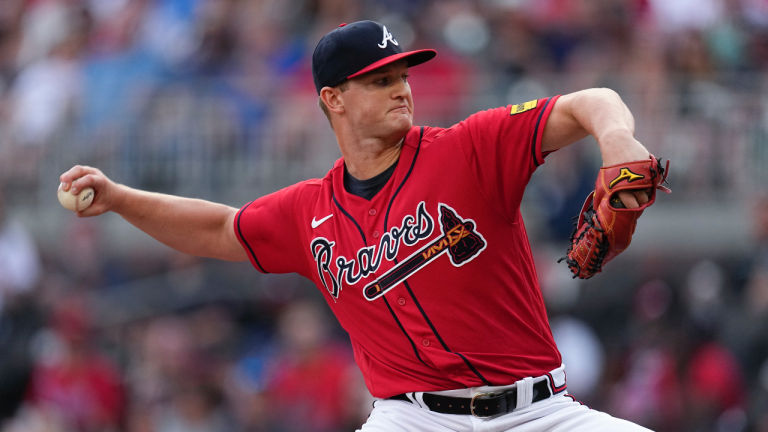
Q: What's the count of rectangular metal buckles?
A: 1